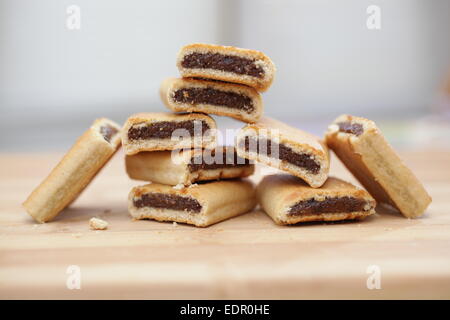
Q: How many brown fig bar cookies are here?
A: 9